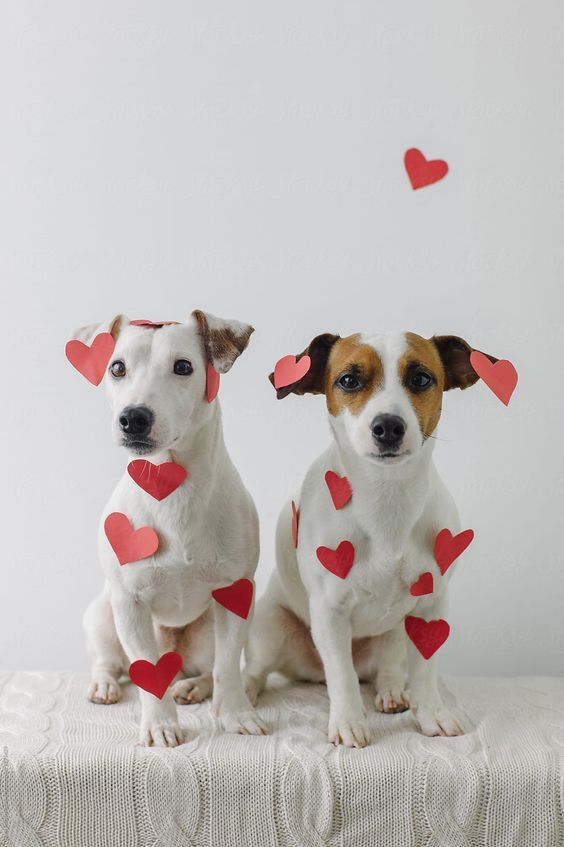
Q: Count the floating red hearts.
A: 1